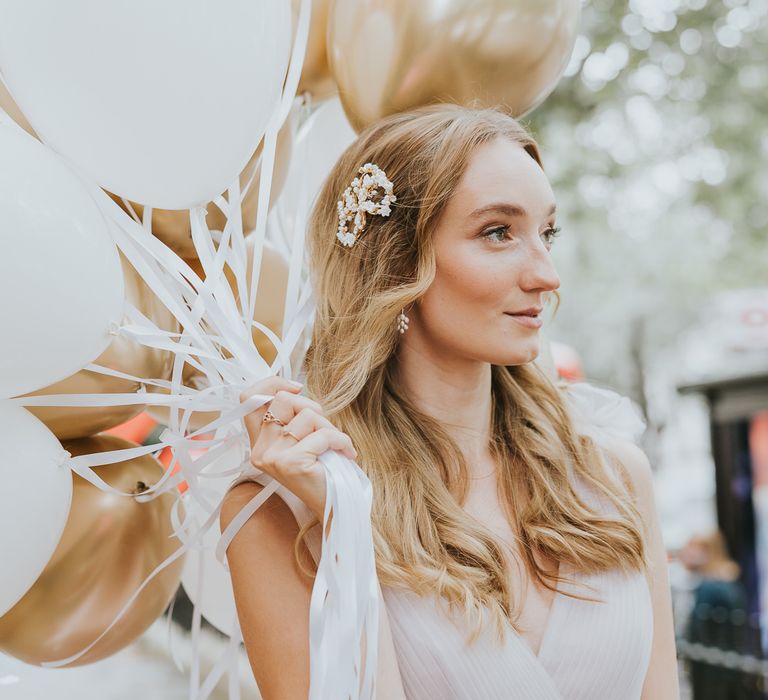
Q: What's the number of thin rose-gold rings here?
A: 2